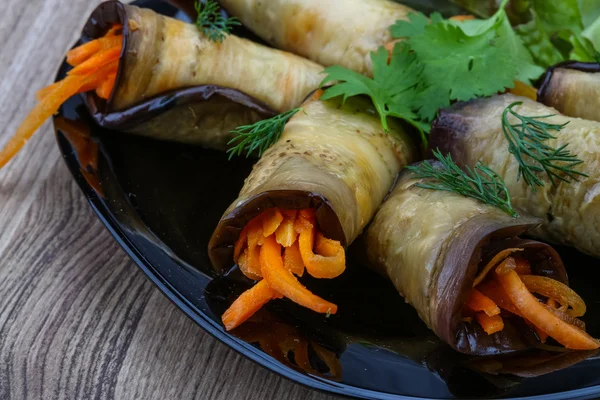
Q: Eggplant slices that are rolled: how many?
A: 6